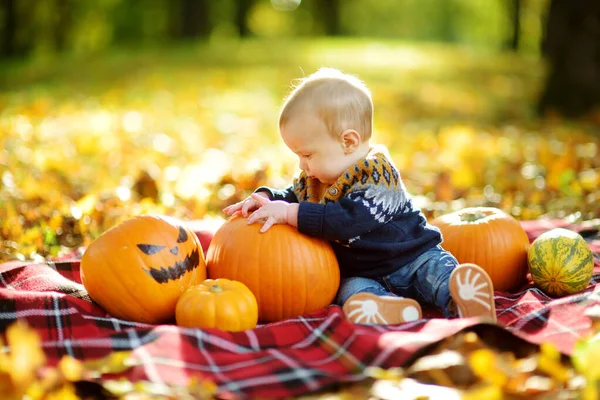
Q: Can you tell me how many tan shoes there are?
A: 2